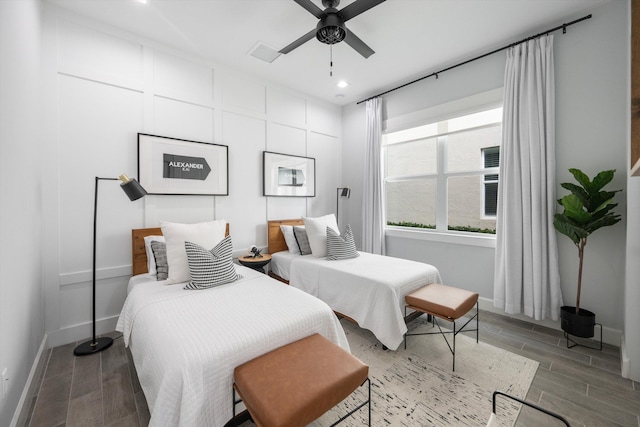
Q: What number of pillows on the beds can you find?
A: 8